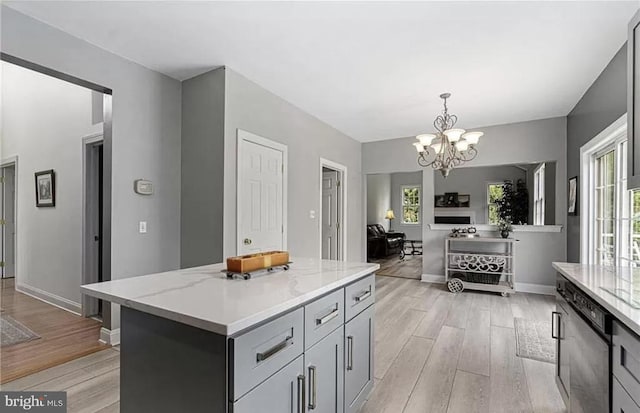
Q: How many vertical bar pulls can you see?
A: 4